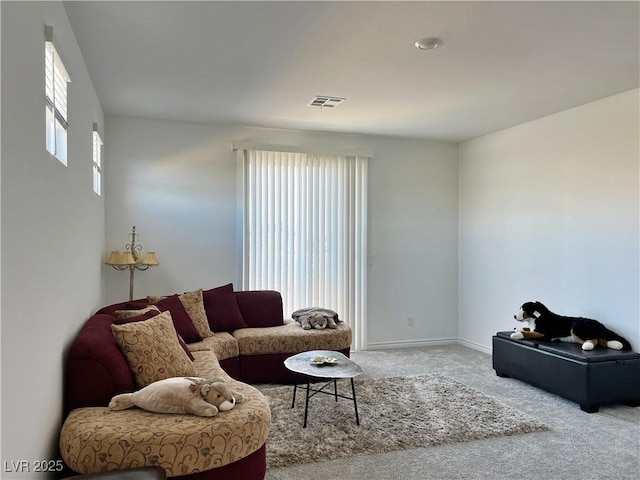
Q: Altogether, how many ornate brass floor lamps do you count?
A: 1